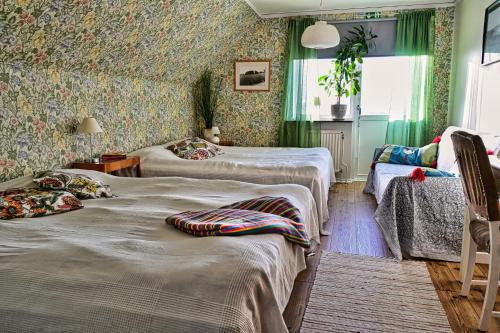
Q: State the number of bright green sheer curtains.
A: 2